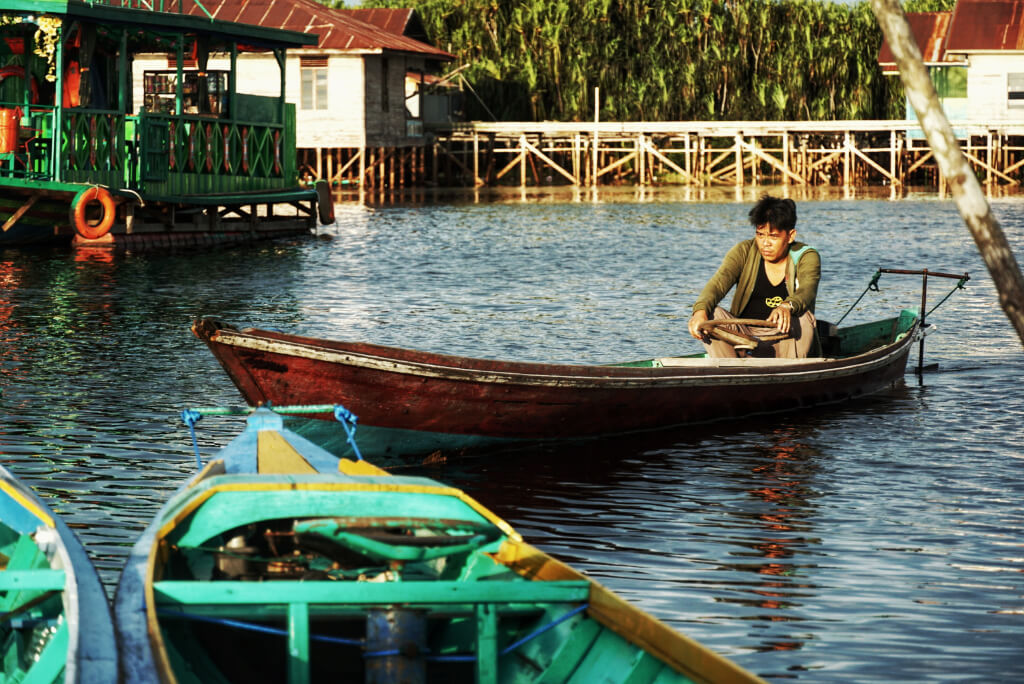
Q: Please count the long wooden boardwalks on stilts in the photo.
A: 1